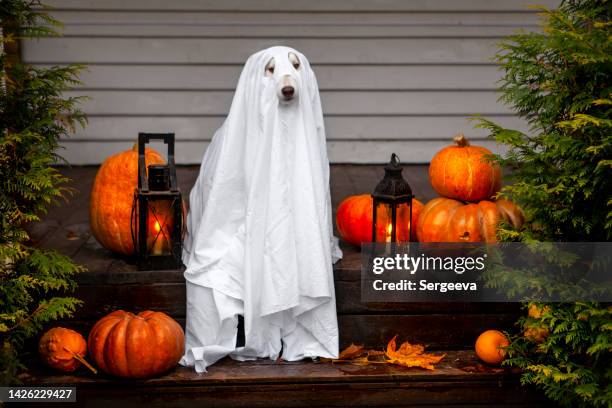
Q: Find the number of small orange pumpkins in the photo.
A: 2